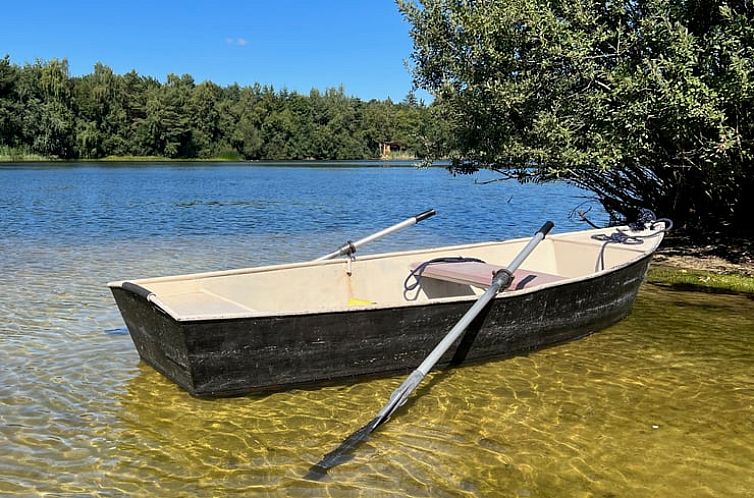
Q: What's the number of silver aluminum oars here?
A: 2